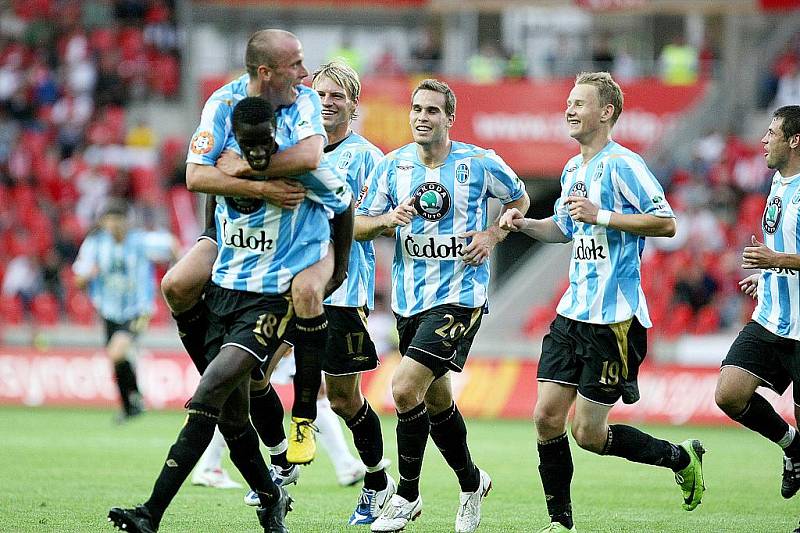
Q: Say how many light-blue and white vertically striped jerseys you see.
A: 7